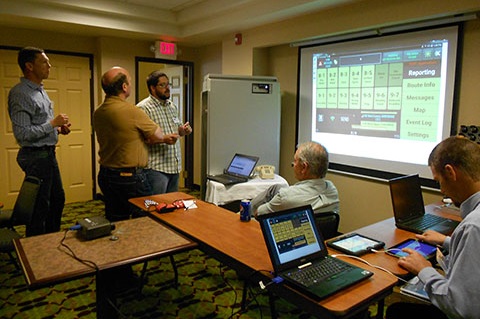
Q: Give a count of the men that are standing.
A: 3